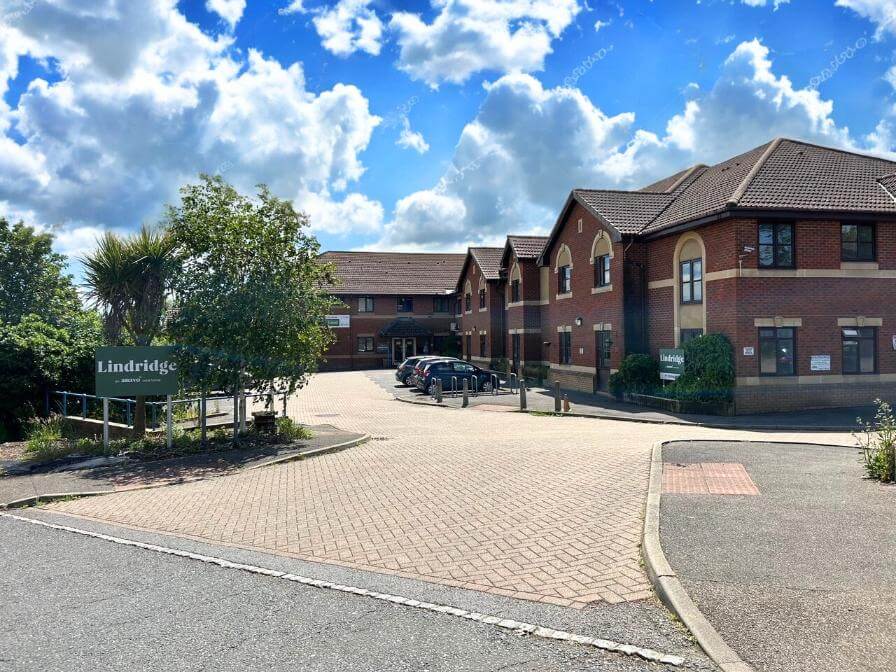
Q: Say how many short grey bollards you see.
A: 4